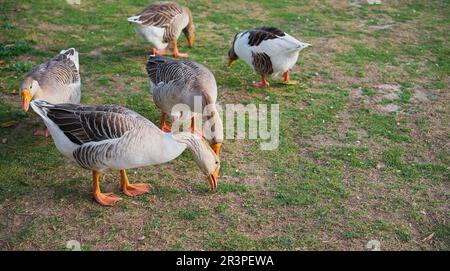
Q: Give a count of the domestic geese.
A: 5